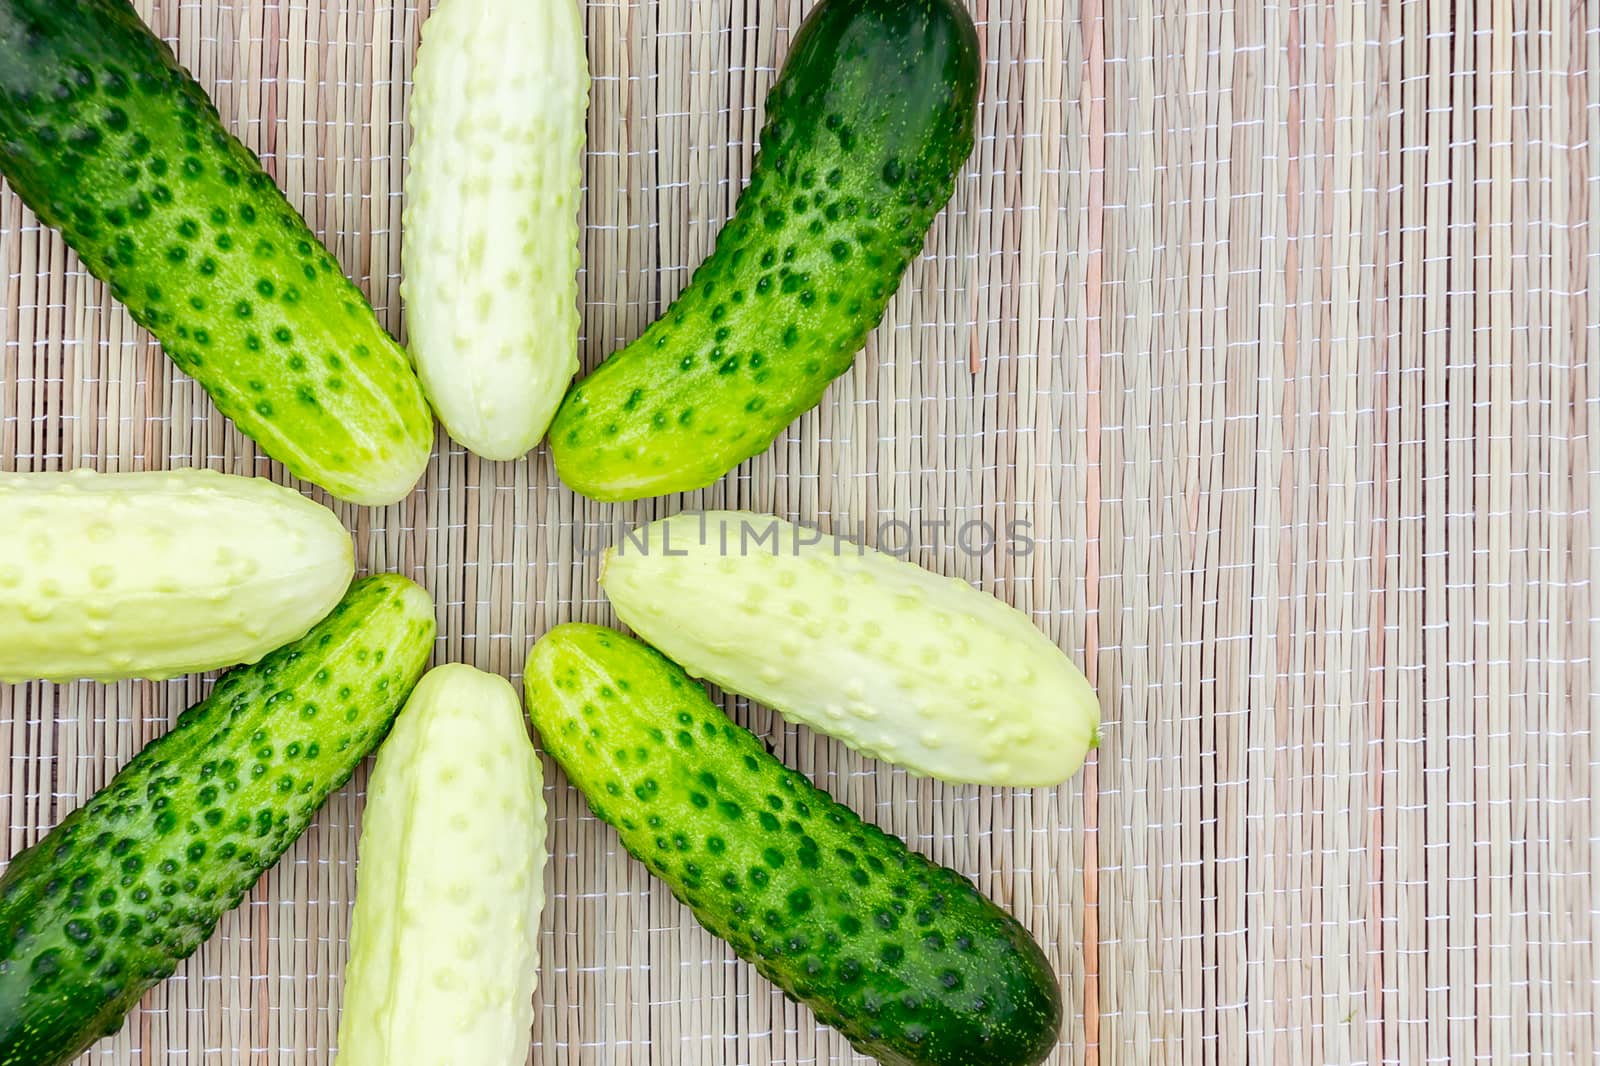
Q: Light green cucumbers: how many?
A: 4